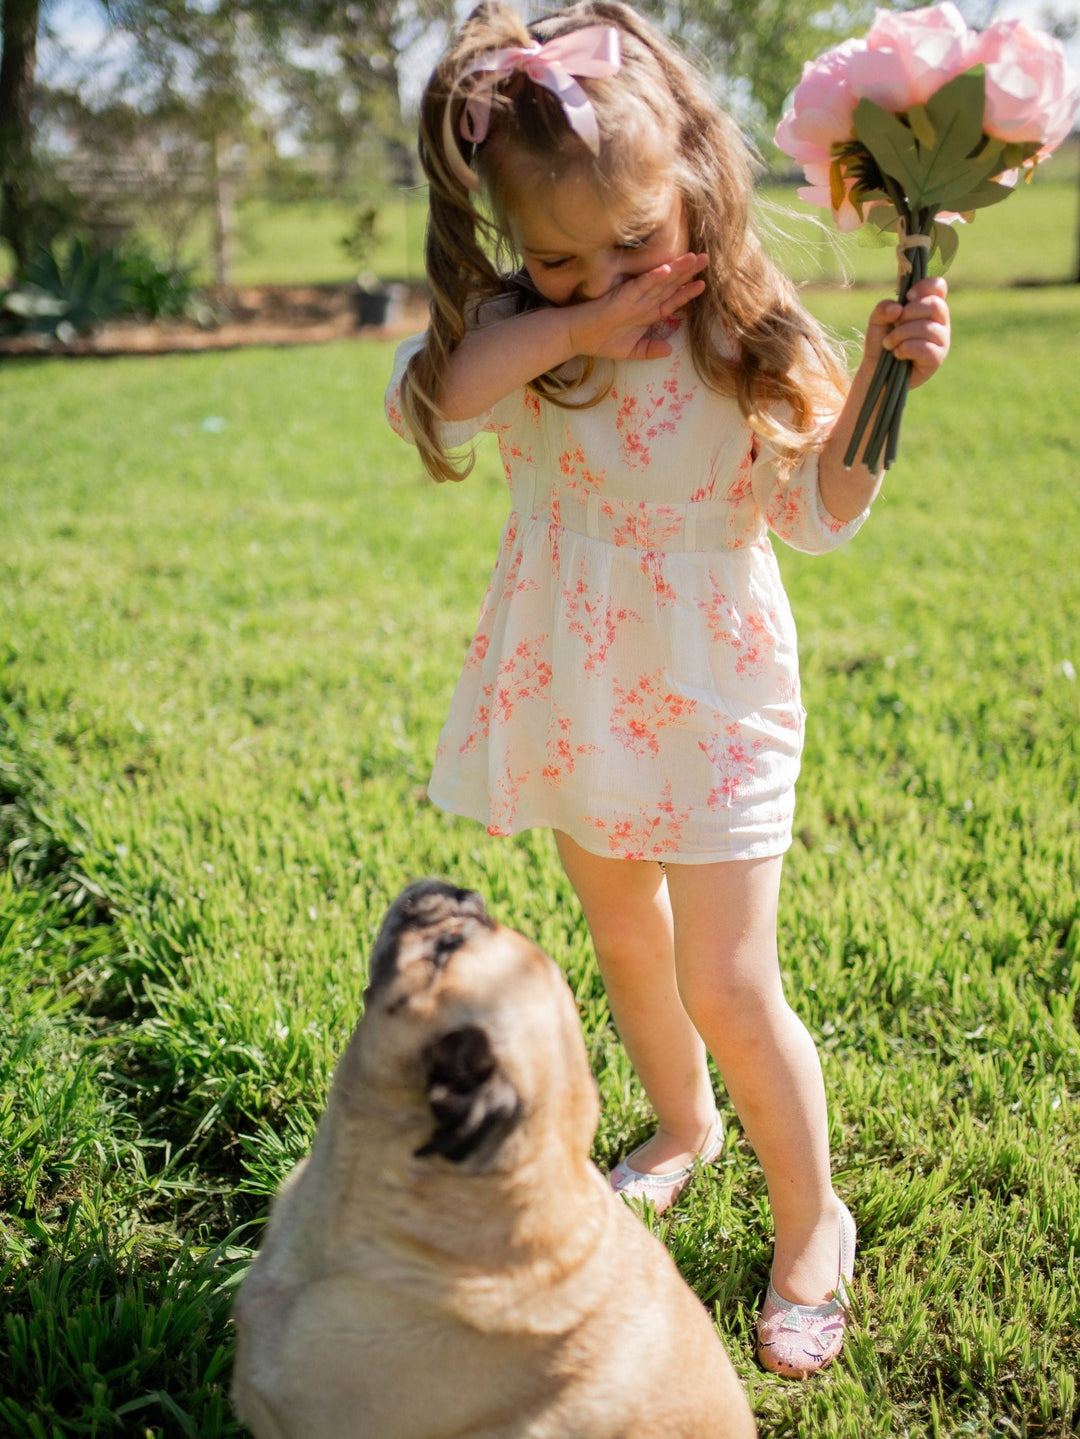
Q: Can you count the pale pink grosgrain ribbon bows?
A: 1